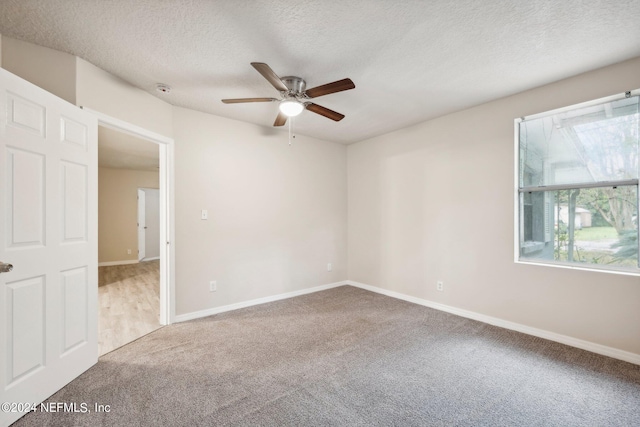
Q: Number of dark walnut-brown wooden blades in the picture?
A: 5